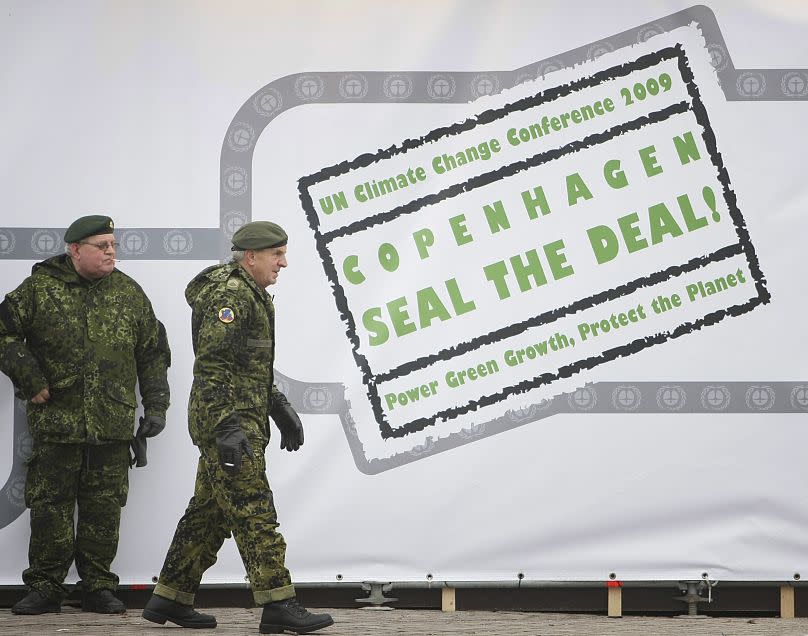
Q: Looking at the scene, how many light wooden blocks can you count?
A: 3